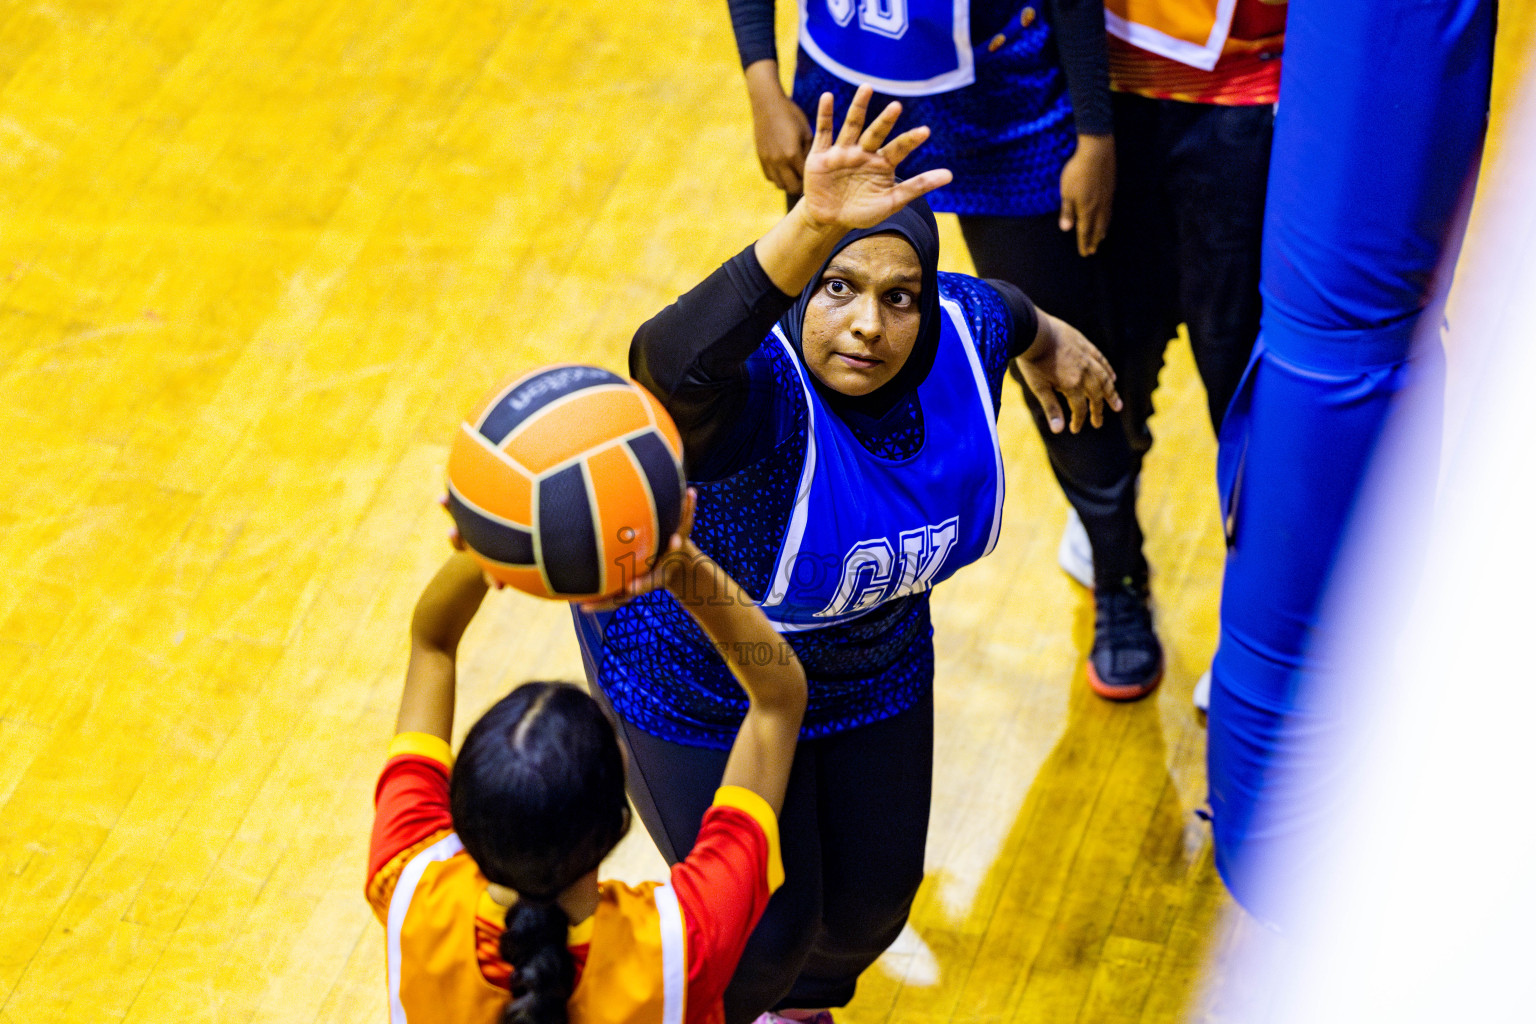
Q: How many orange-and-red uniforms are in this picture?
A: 2